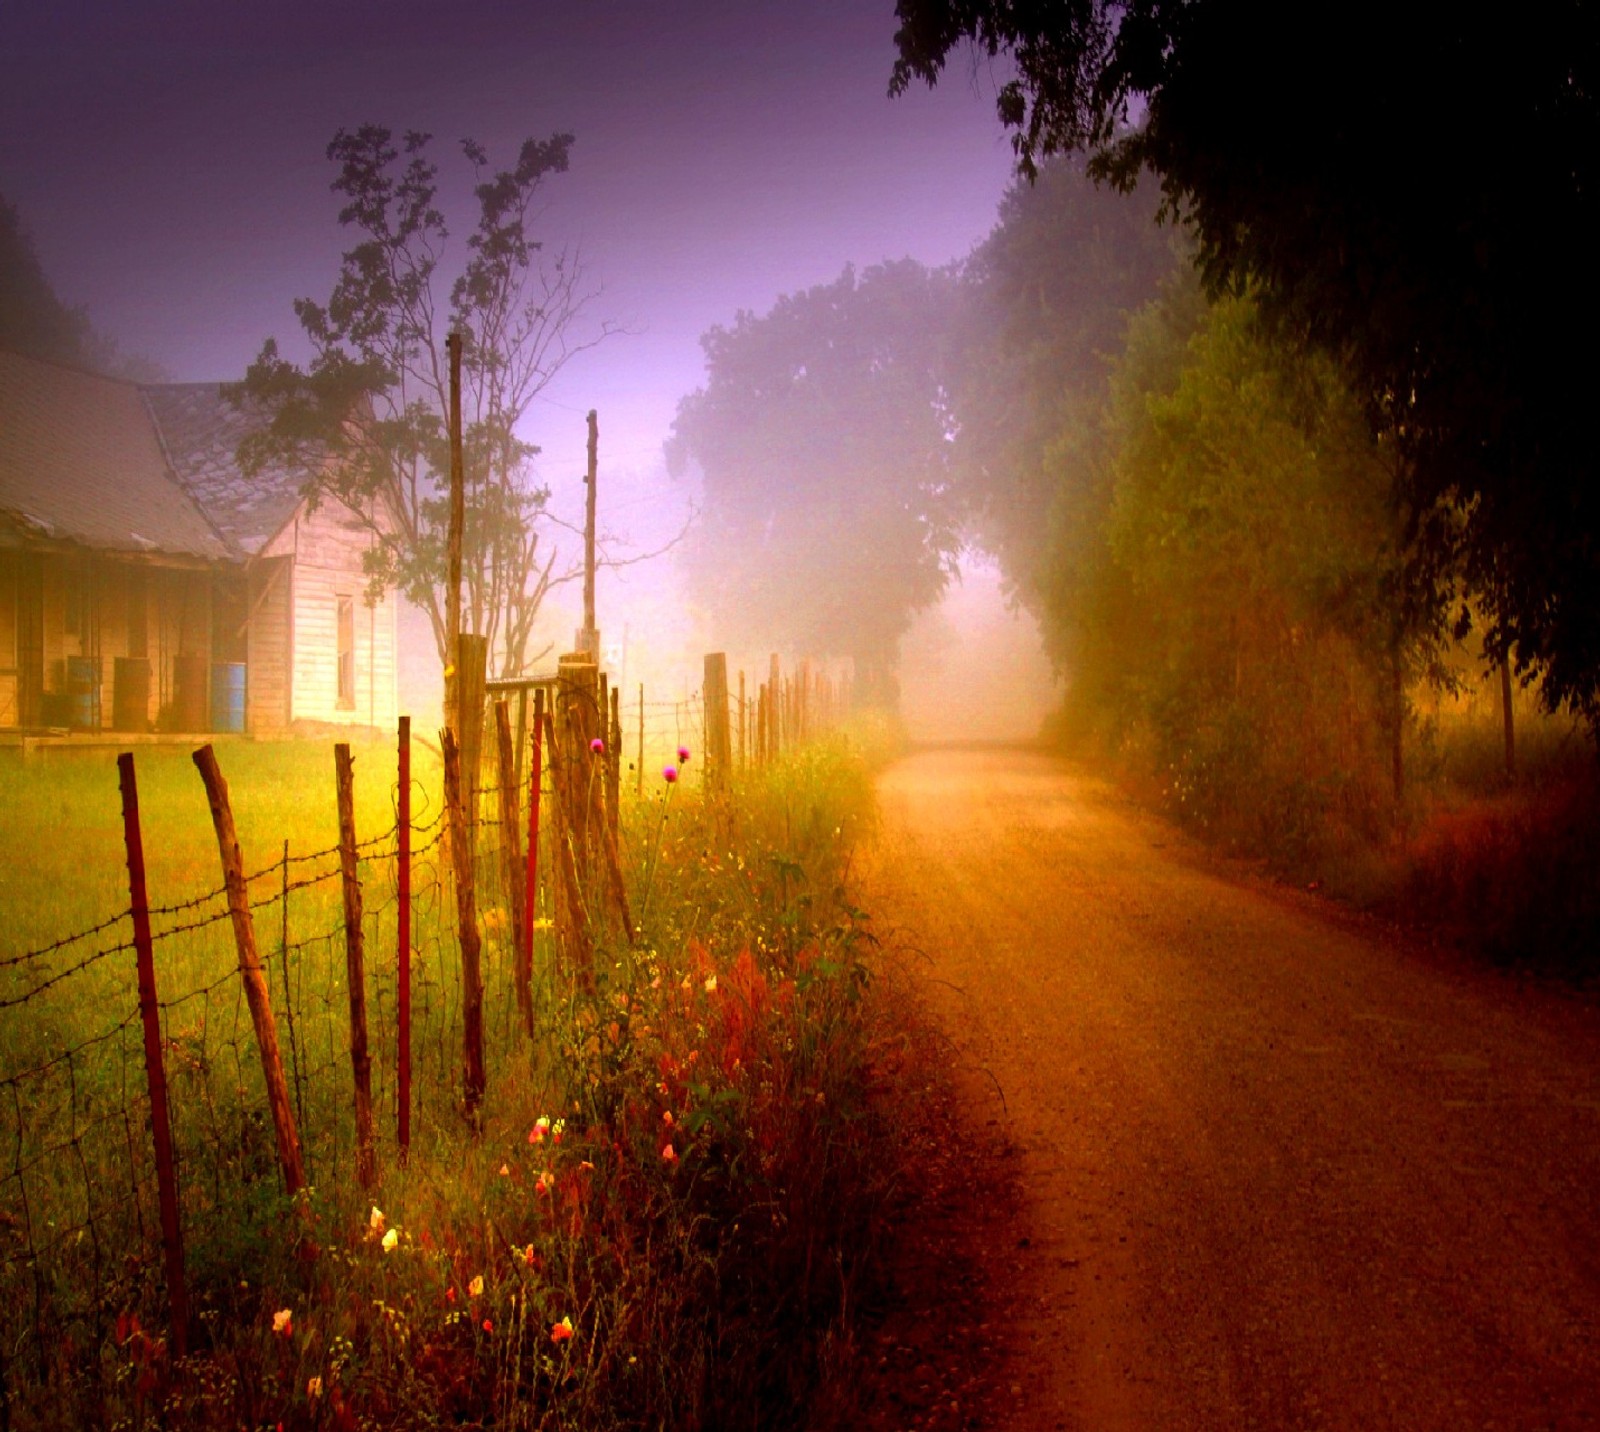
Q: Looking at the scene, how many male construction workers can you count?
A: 0